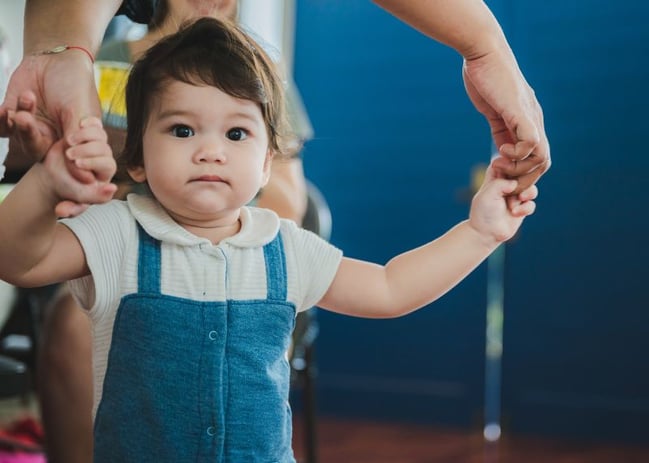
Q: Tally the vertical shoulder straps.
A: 2